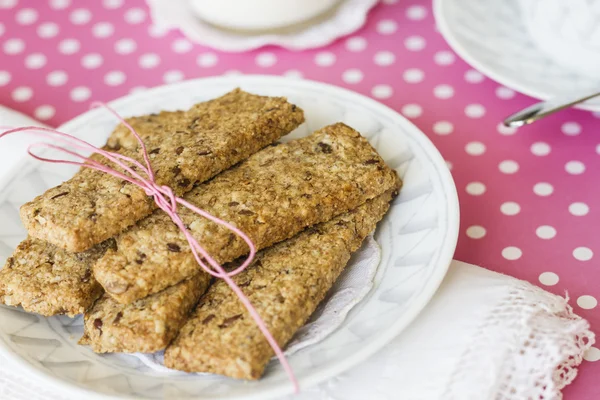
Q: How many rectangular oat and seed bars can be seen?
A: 5